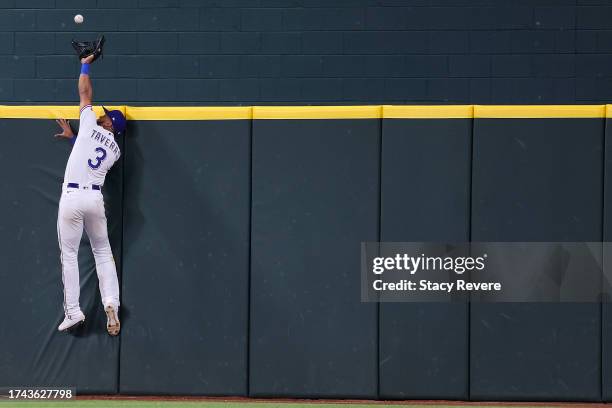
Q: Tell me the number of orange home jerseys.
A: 0